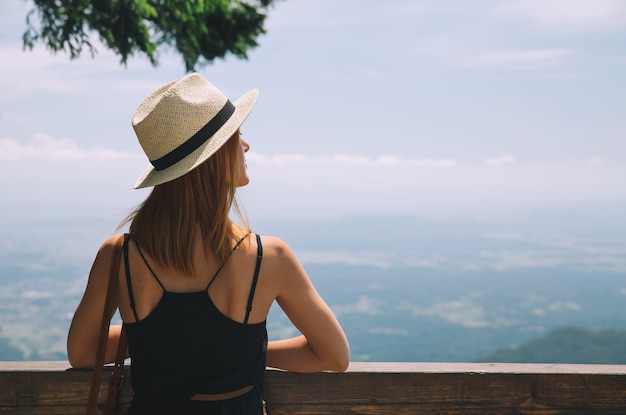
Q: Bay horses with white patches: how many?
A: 0